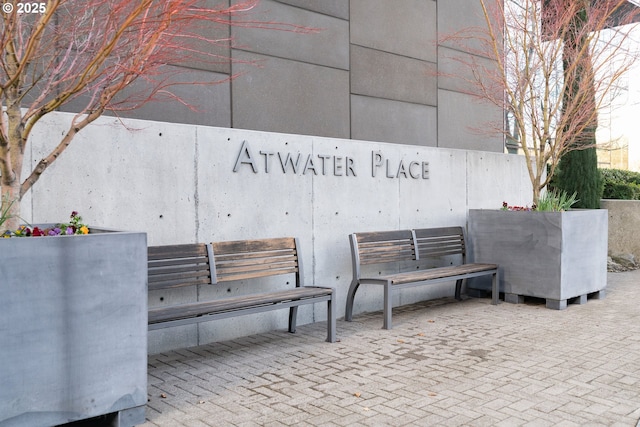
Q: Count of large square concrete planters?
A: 2